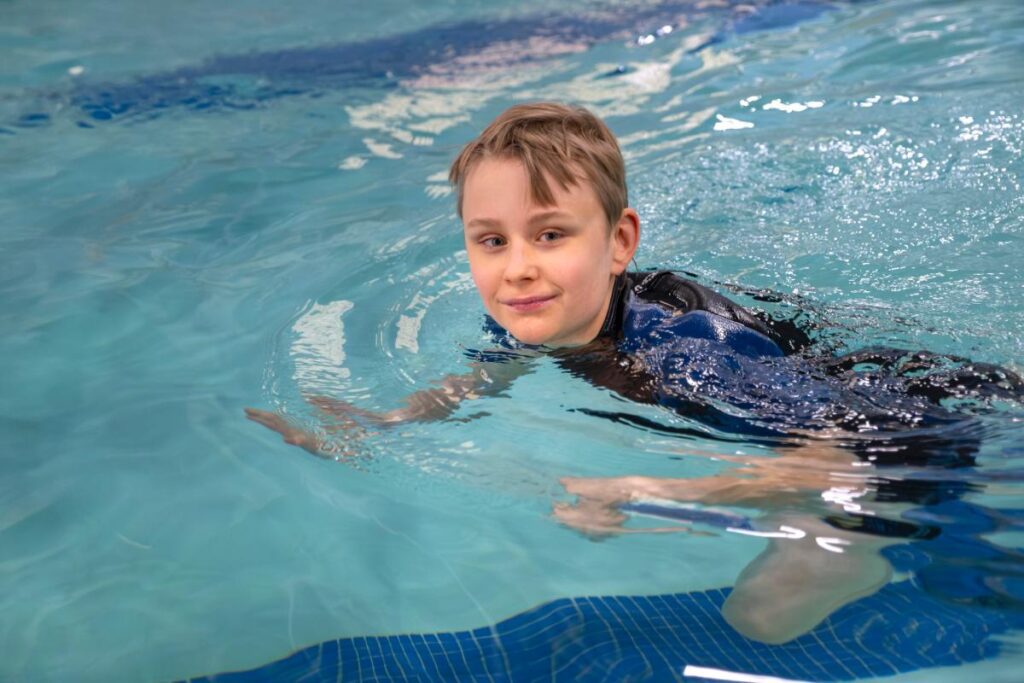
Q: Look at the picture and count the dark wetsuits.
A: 1